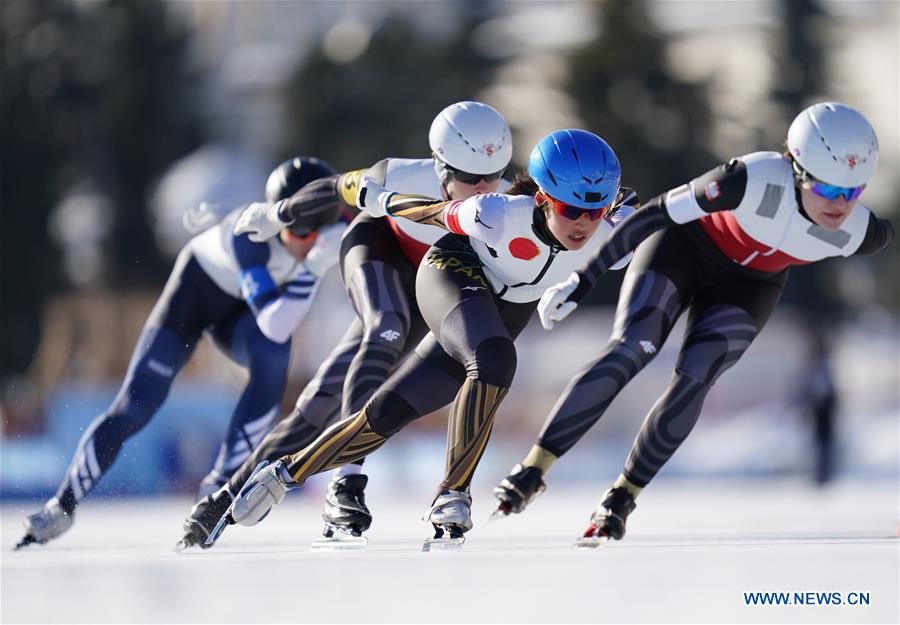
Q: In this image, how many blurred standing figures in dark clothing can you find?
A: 1